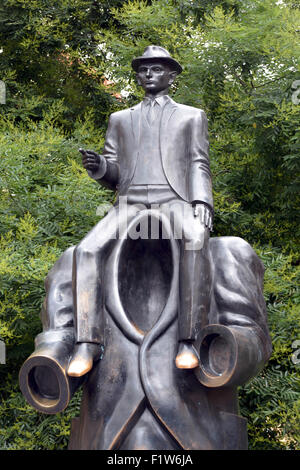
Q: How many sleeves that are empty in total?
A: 2